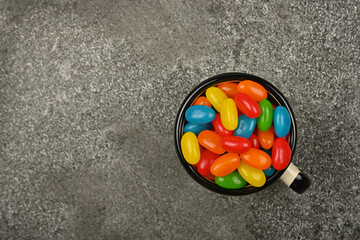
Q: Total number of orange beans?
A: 7